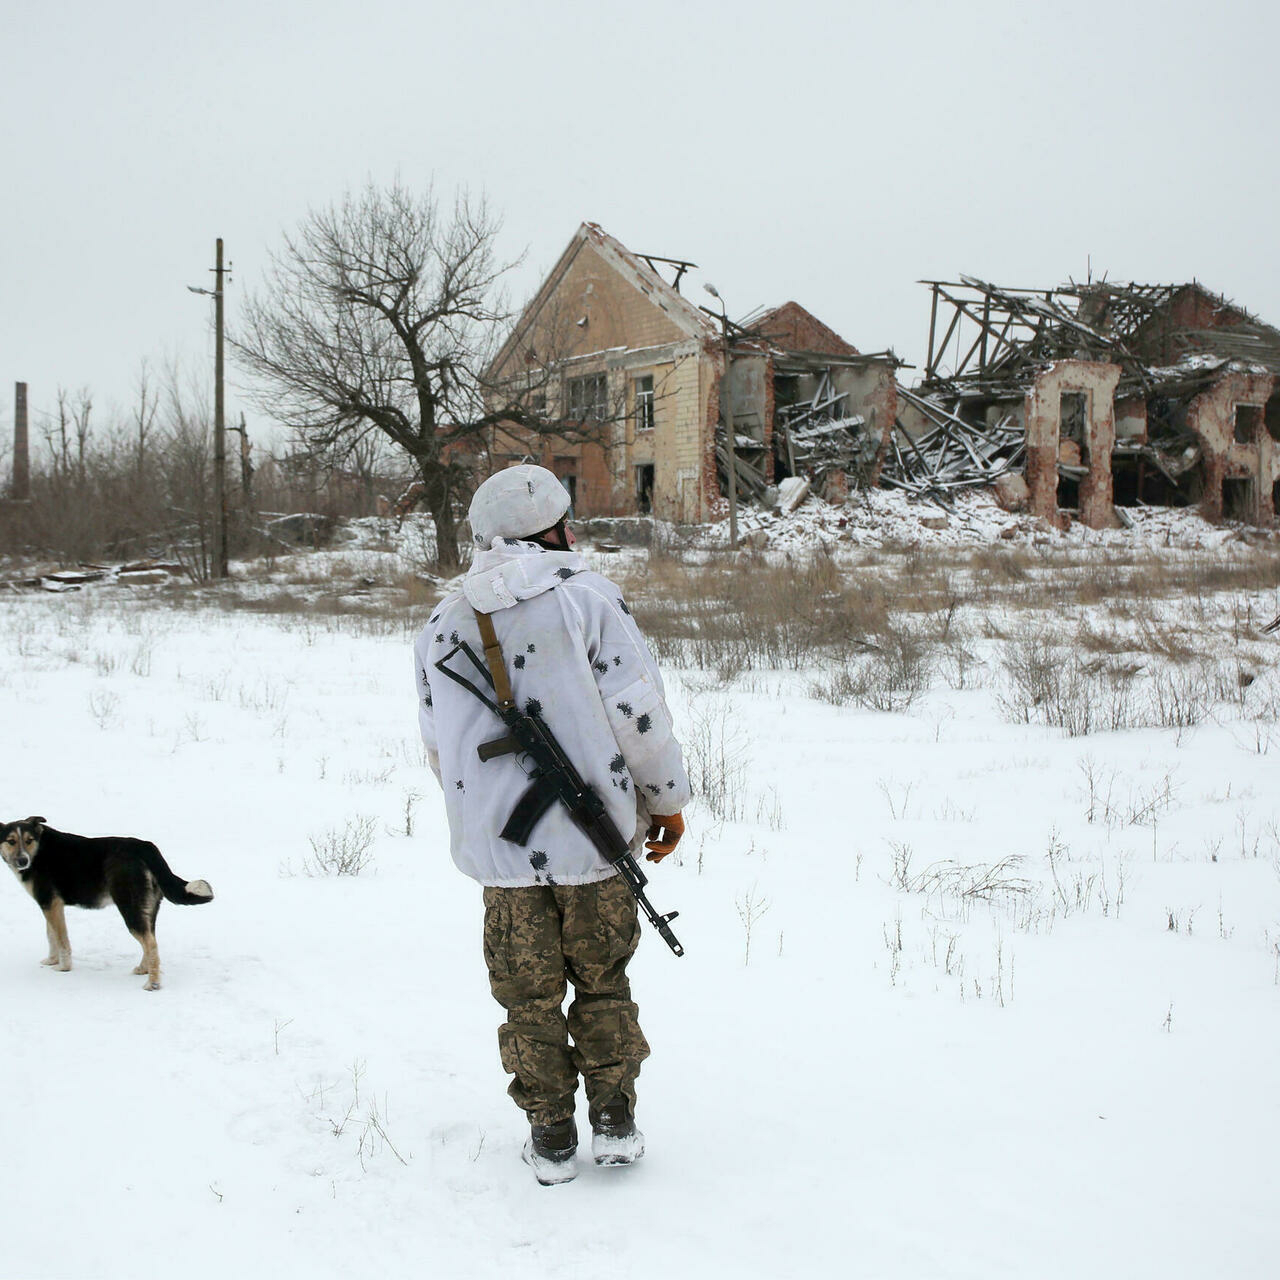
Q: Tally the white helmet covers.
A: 1